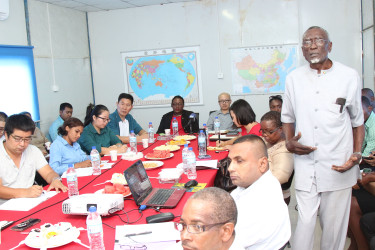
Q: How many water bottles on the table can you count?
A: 11